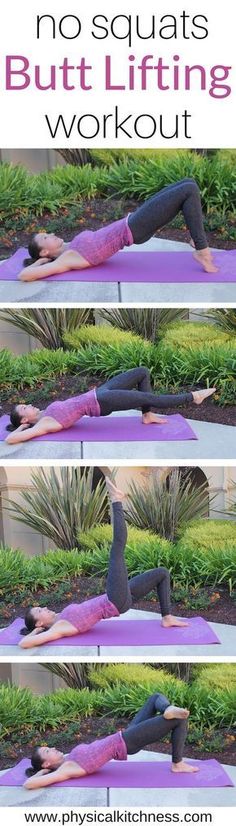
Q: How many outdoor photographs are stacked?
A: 4